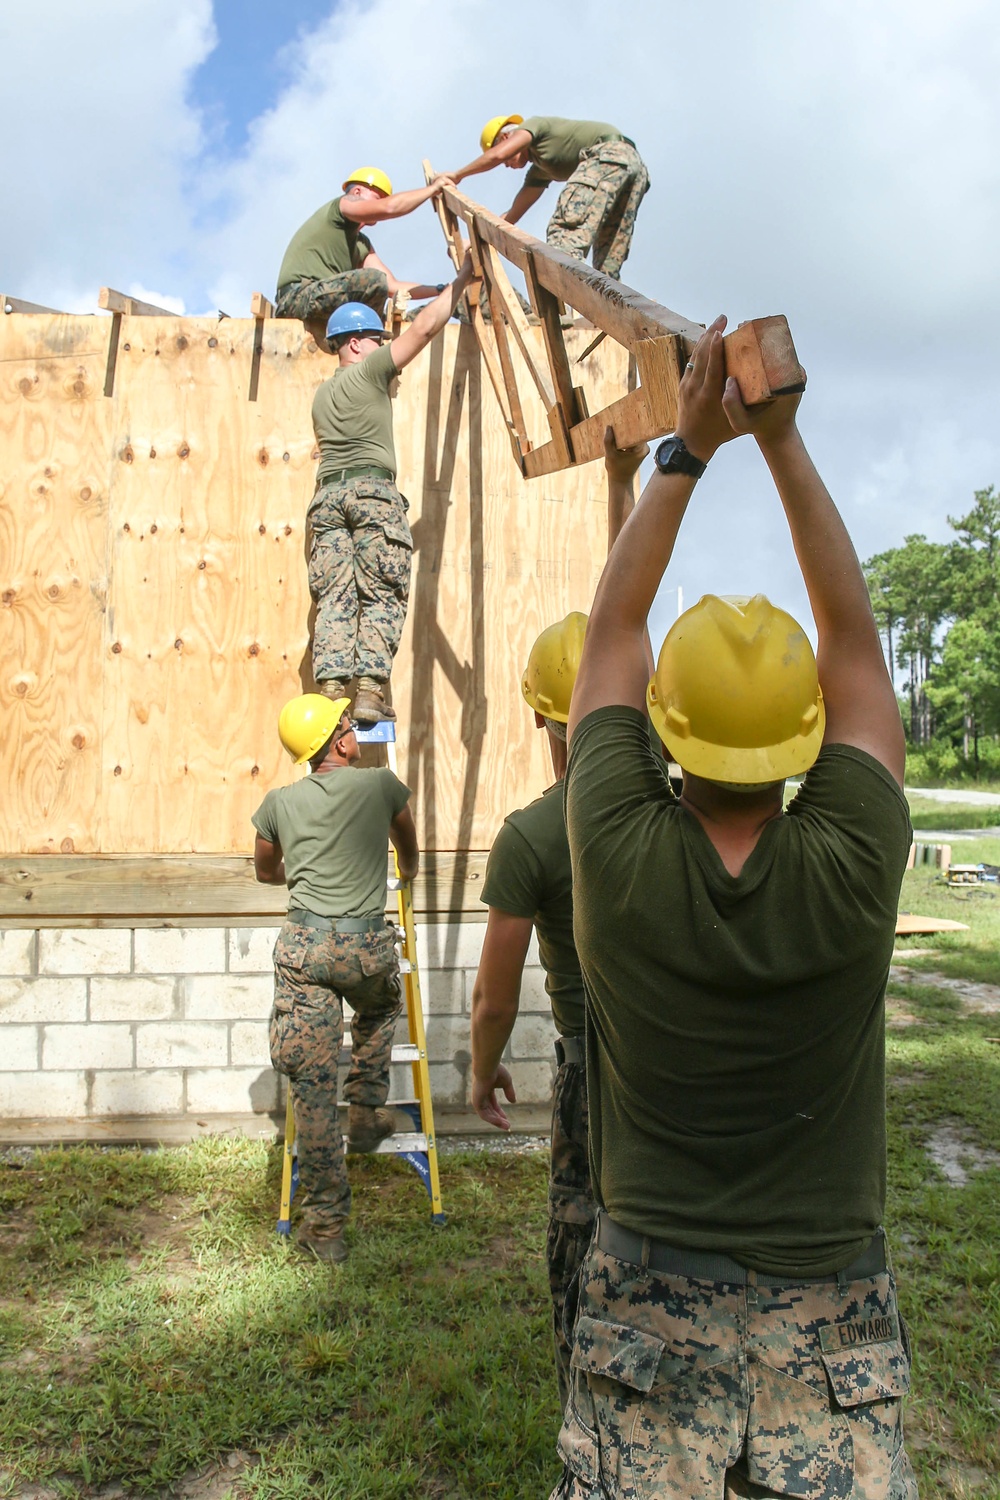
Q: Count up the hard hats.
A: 6